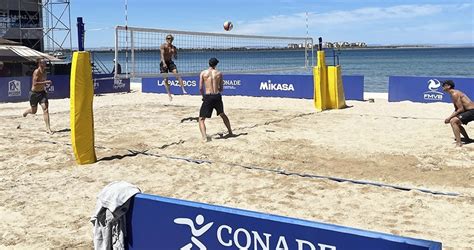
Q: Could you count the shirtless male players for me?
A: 4